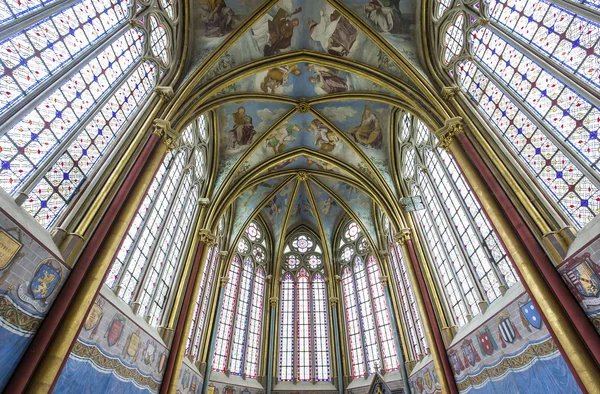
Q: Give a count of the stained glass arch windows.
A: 9